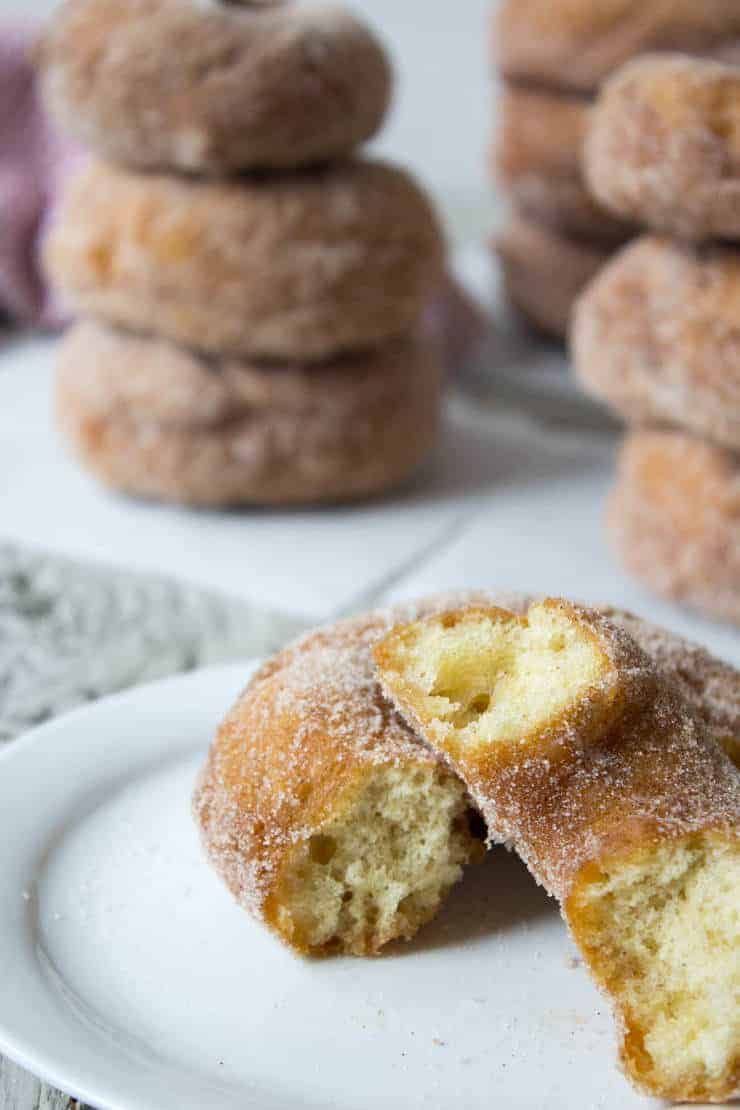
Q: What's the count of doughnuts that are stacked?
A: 9